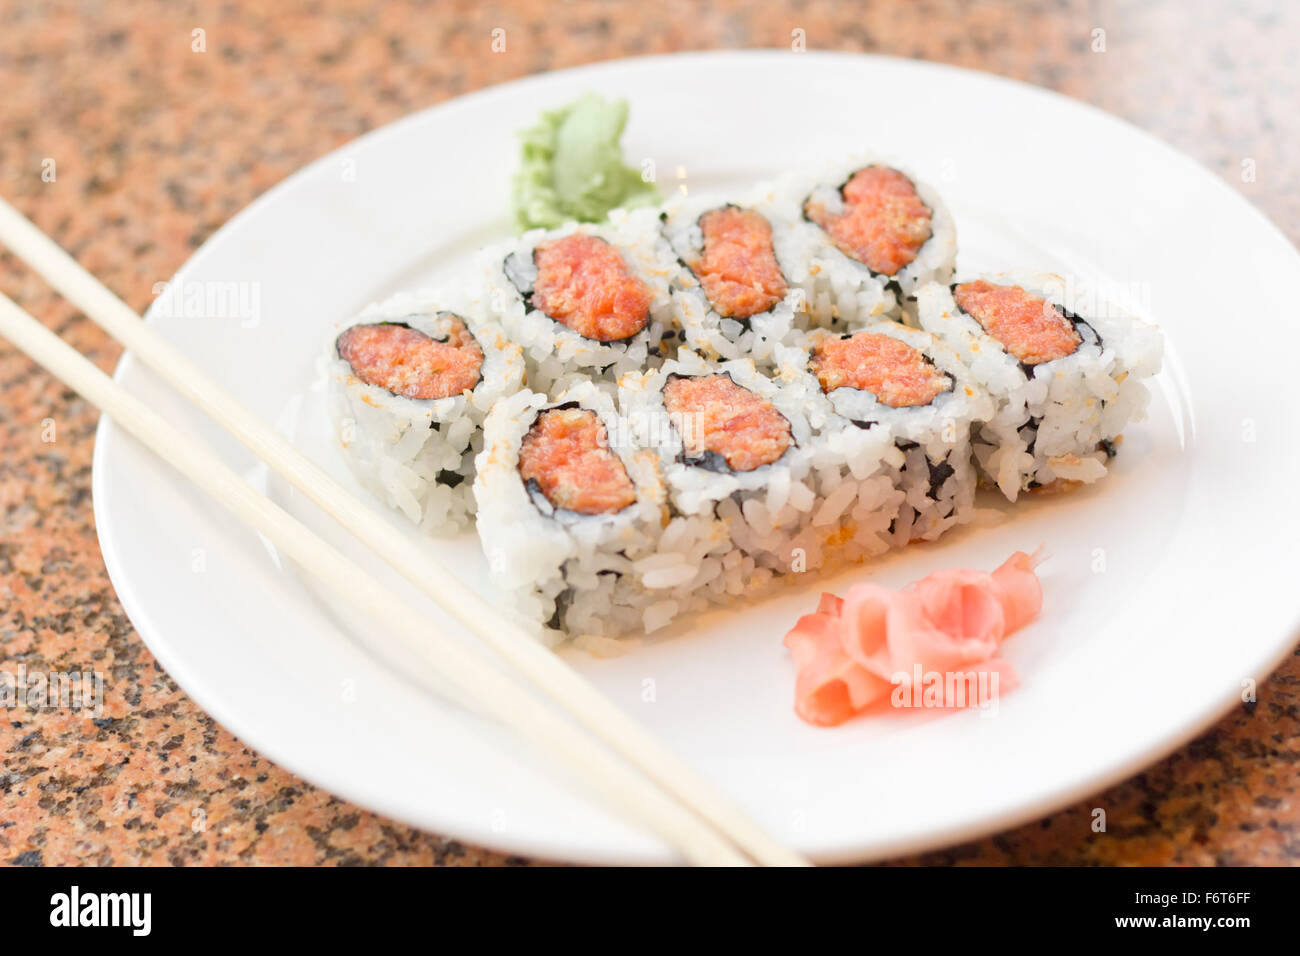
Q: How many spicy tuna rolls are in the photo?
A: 8